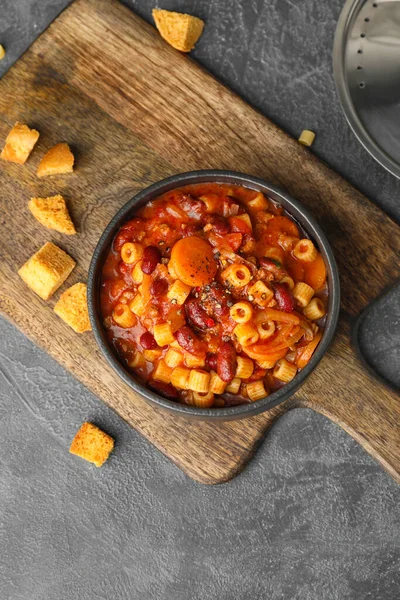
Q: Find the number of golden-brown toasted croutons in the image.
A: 7